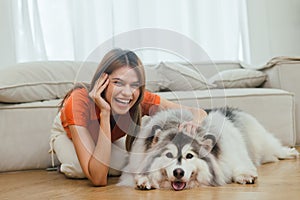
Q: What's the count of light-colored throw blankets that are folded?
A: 0